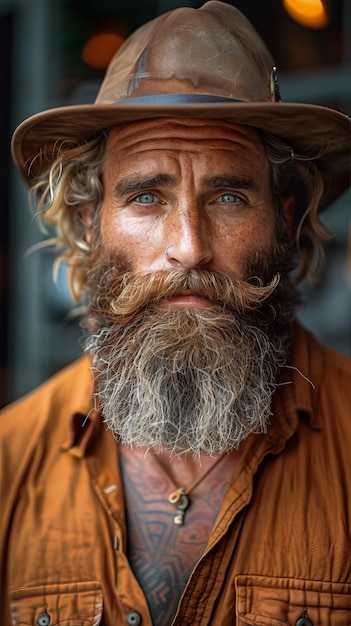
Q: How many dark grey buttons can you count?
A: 3